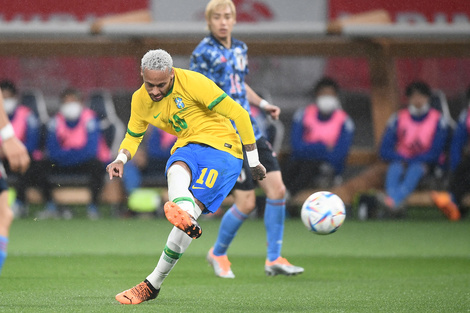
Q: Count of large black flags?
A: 0